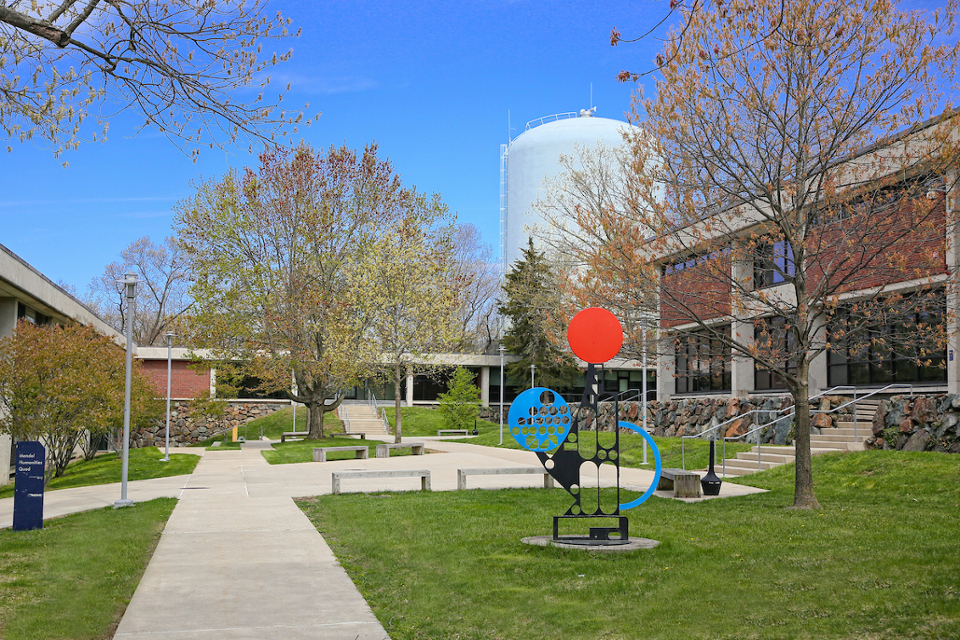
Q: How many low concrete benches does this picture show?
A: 8